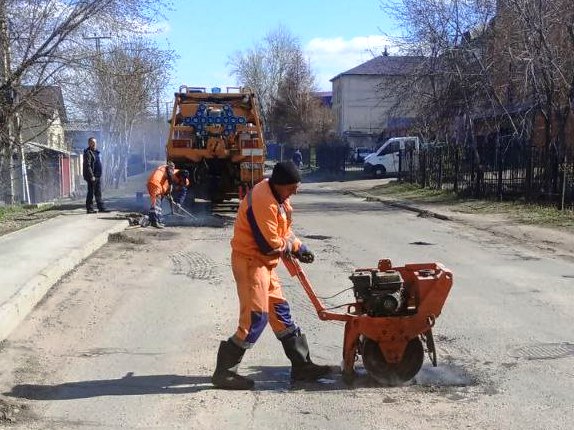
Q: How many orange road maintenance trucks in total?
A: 1